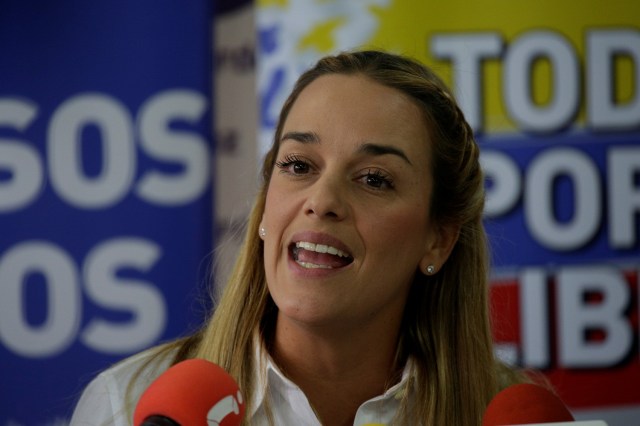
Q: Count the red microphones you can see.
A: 2